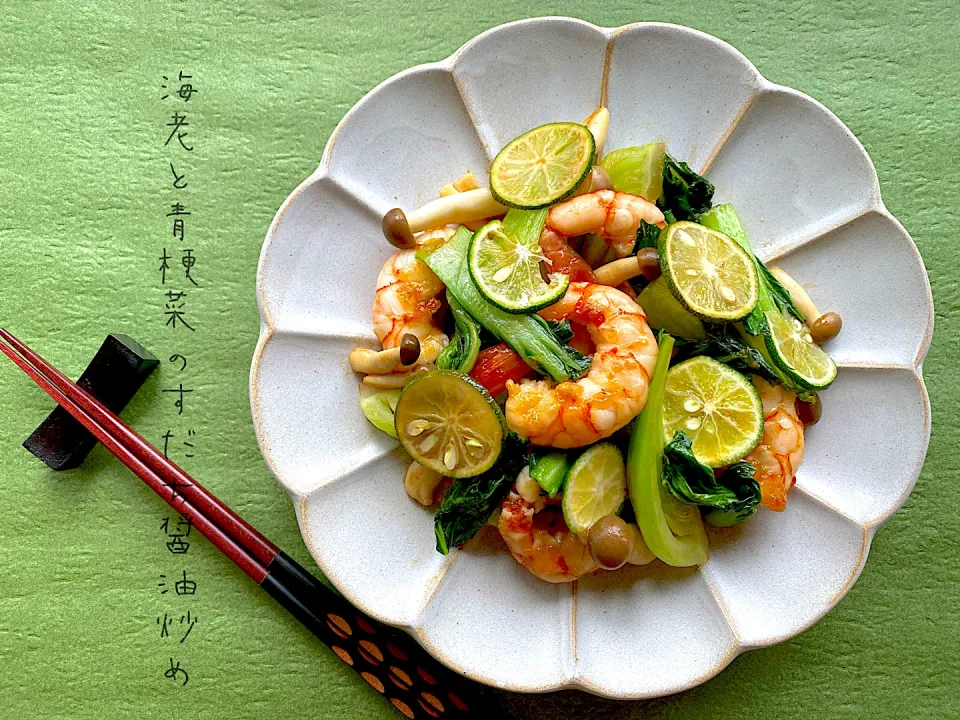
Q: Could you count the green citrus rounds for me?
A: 7